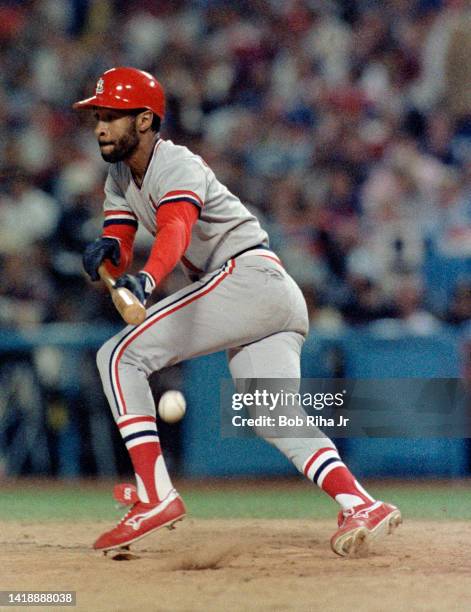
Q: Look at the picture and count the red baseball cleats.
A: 2